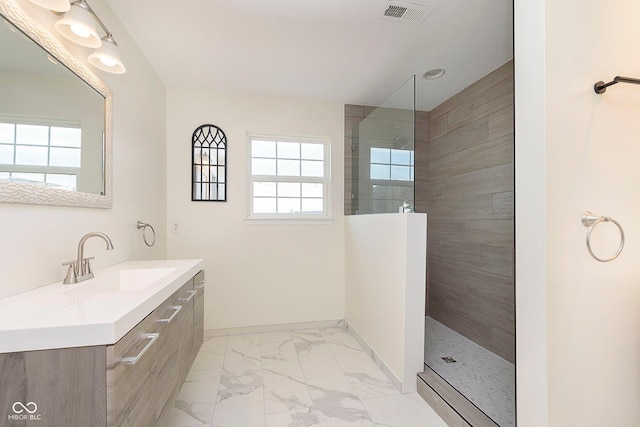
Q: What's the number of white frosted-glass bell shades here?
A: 3